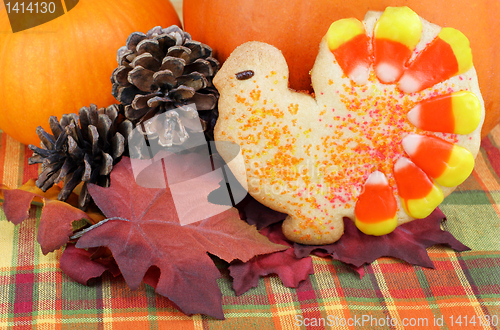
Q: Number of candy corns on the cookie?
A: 7